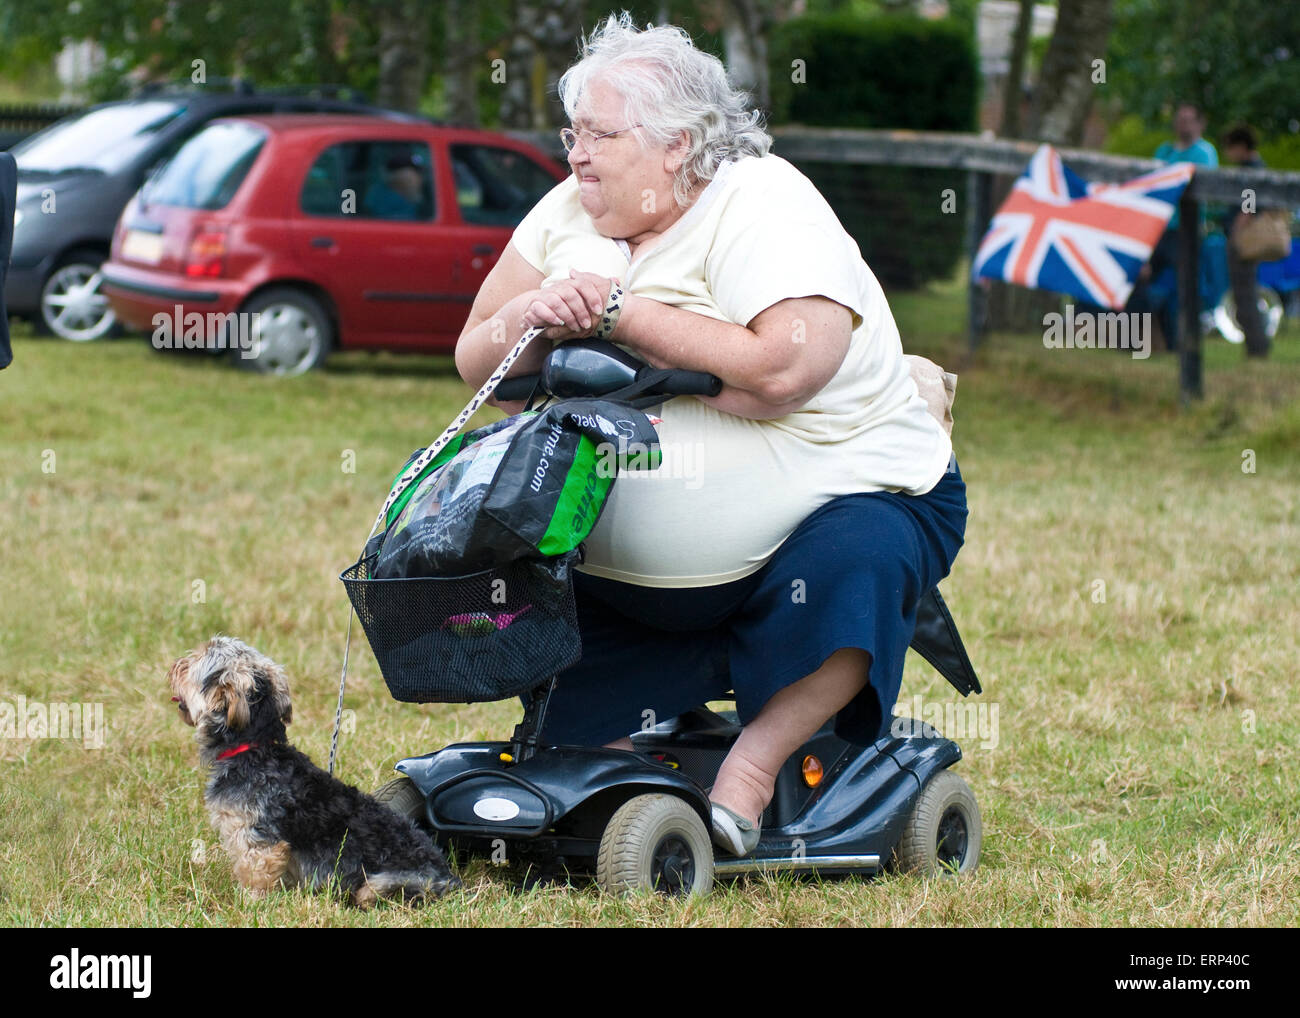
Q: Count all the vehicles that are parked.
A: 2